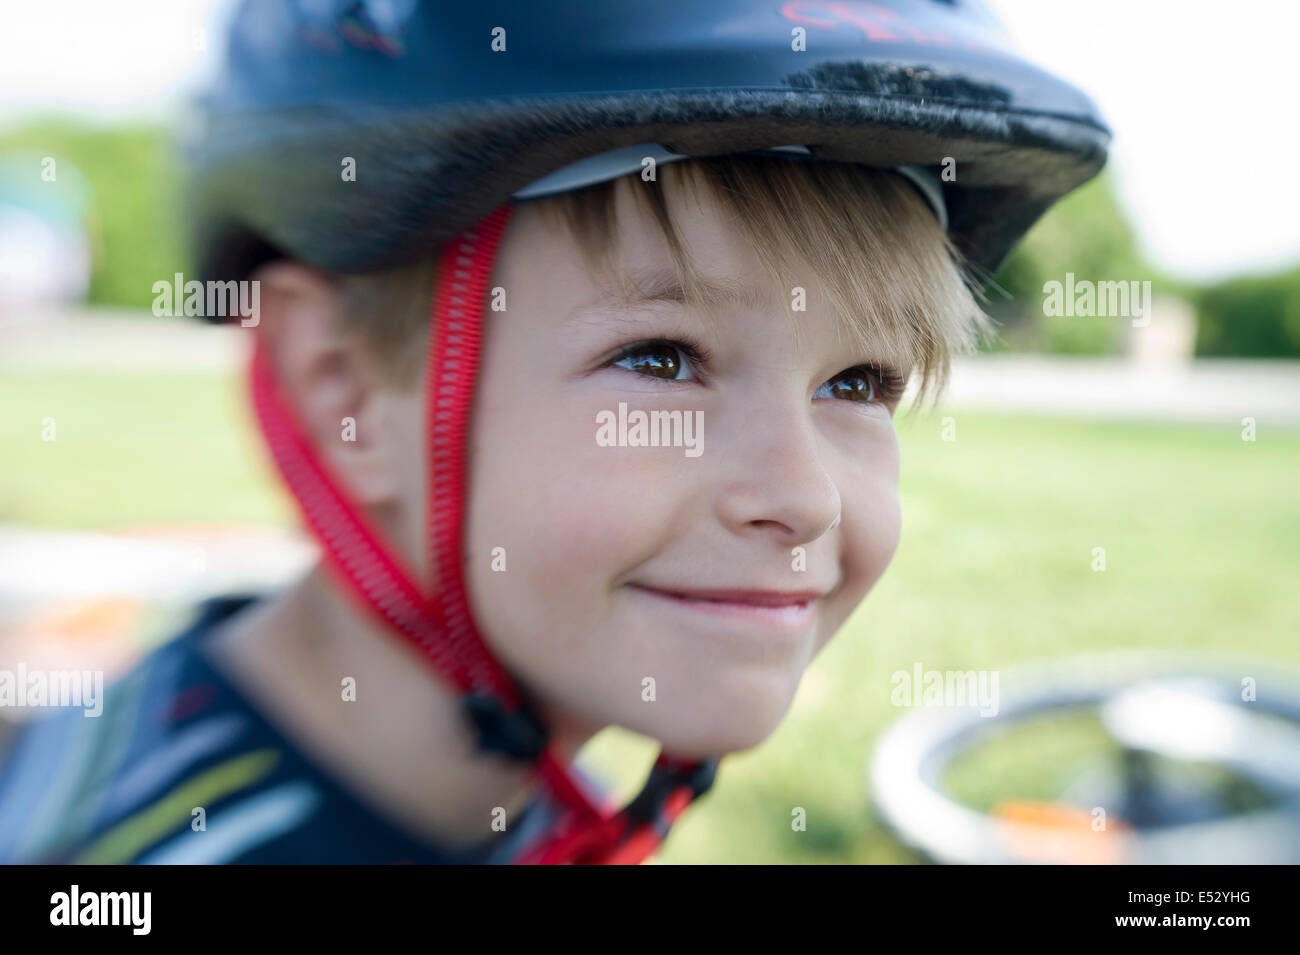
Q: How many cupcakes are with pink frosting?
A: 0